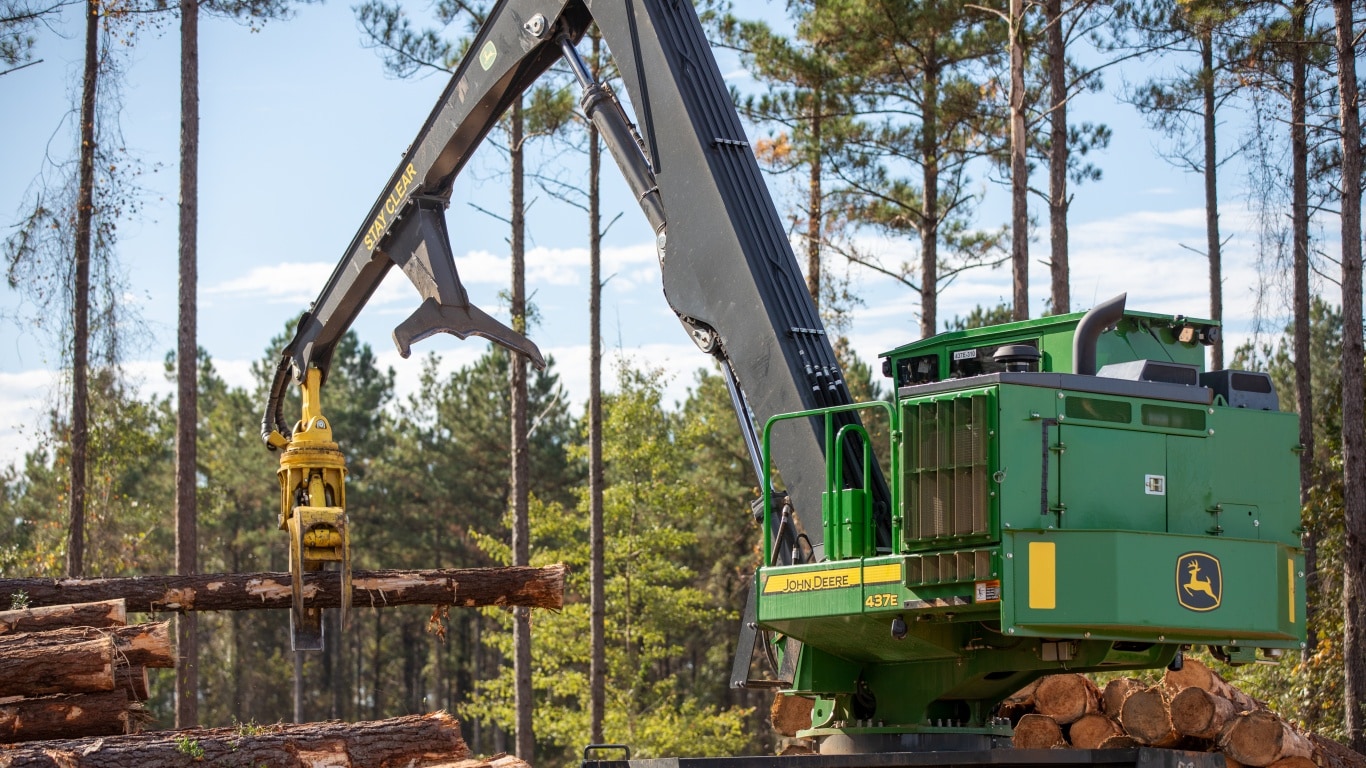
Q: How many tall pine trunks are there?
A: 11